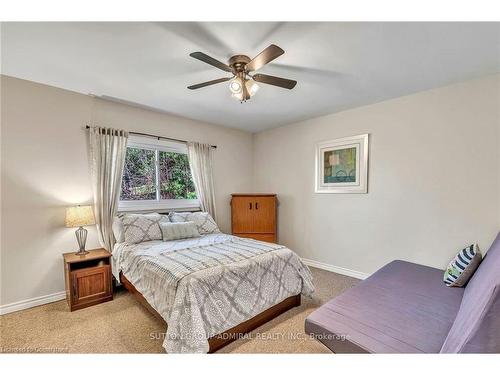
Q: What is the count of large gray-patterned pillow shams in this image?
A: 2